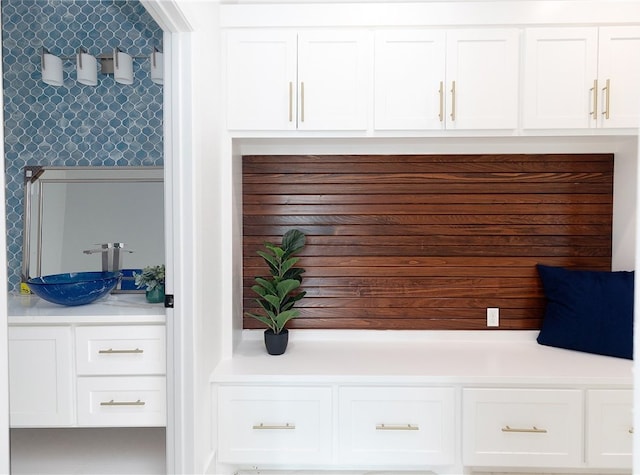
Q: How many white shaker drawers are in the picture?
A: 6